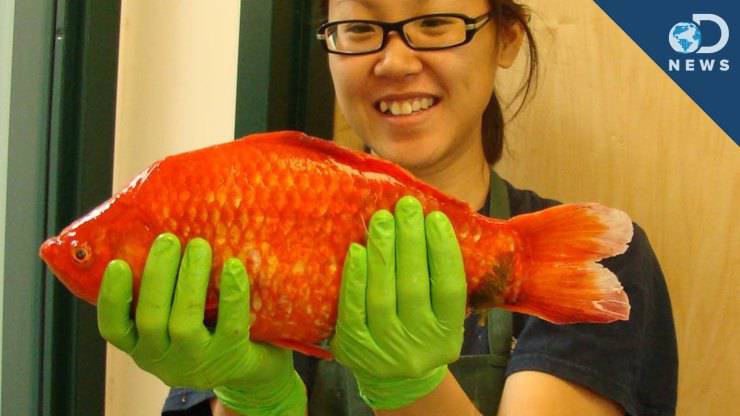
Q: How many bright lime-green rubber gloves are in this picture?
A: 2